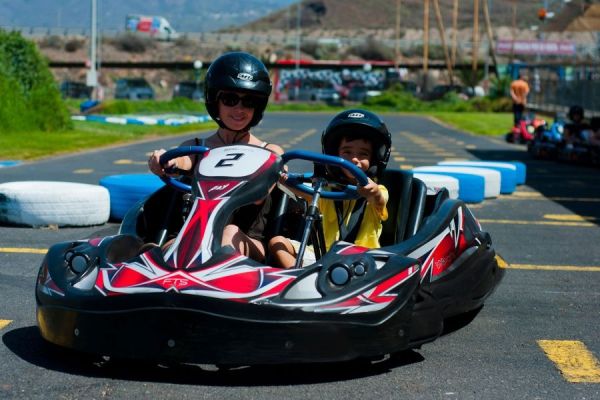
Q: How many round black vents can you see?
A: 4